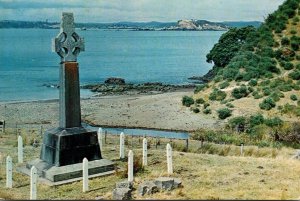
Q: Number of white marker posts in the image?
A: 9